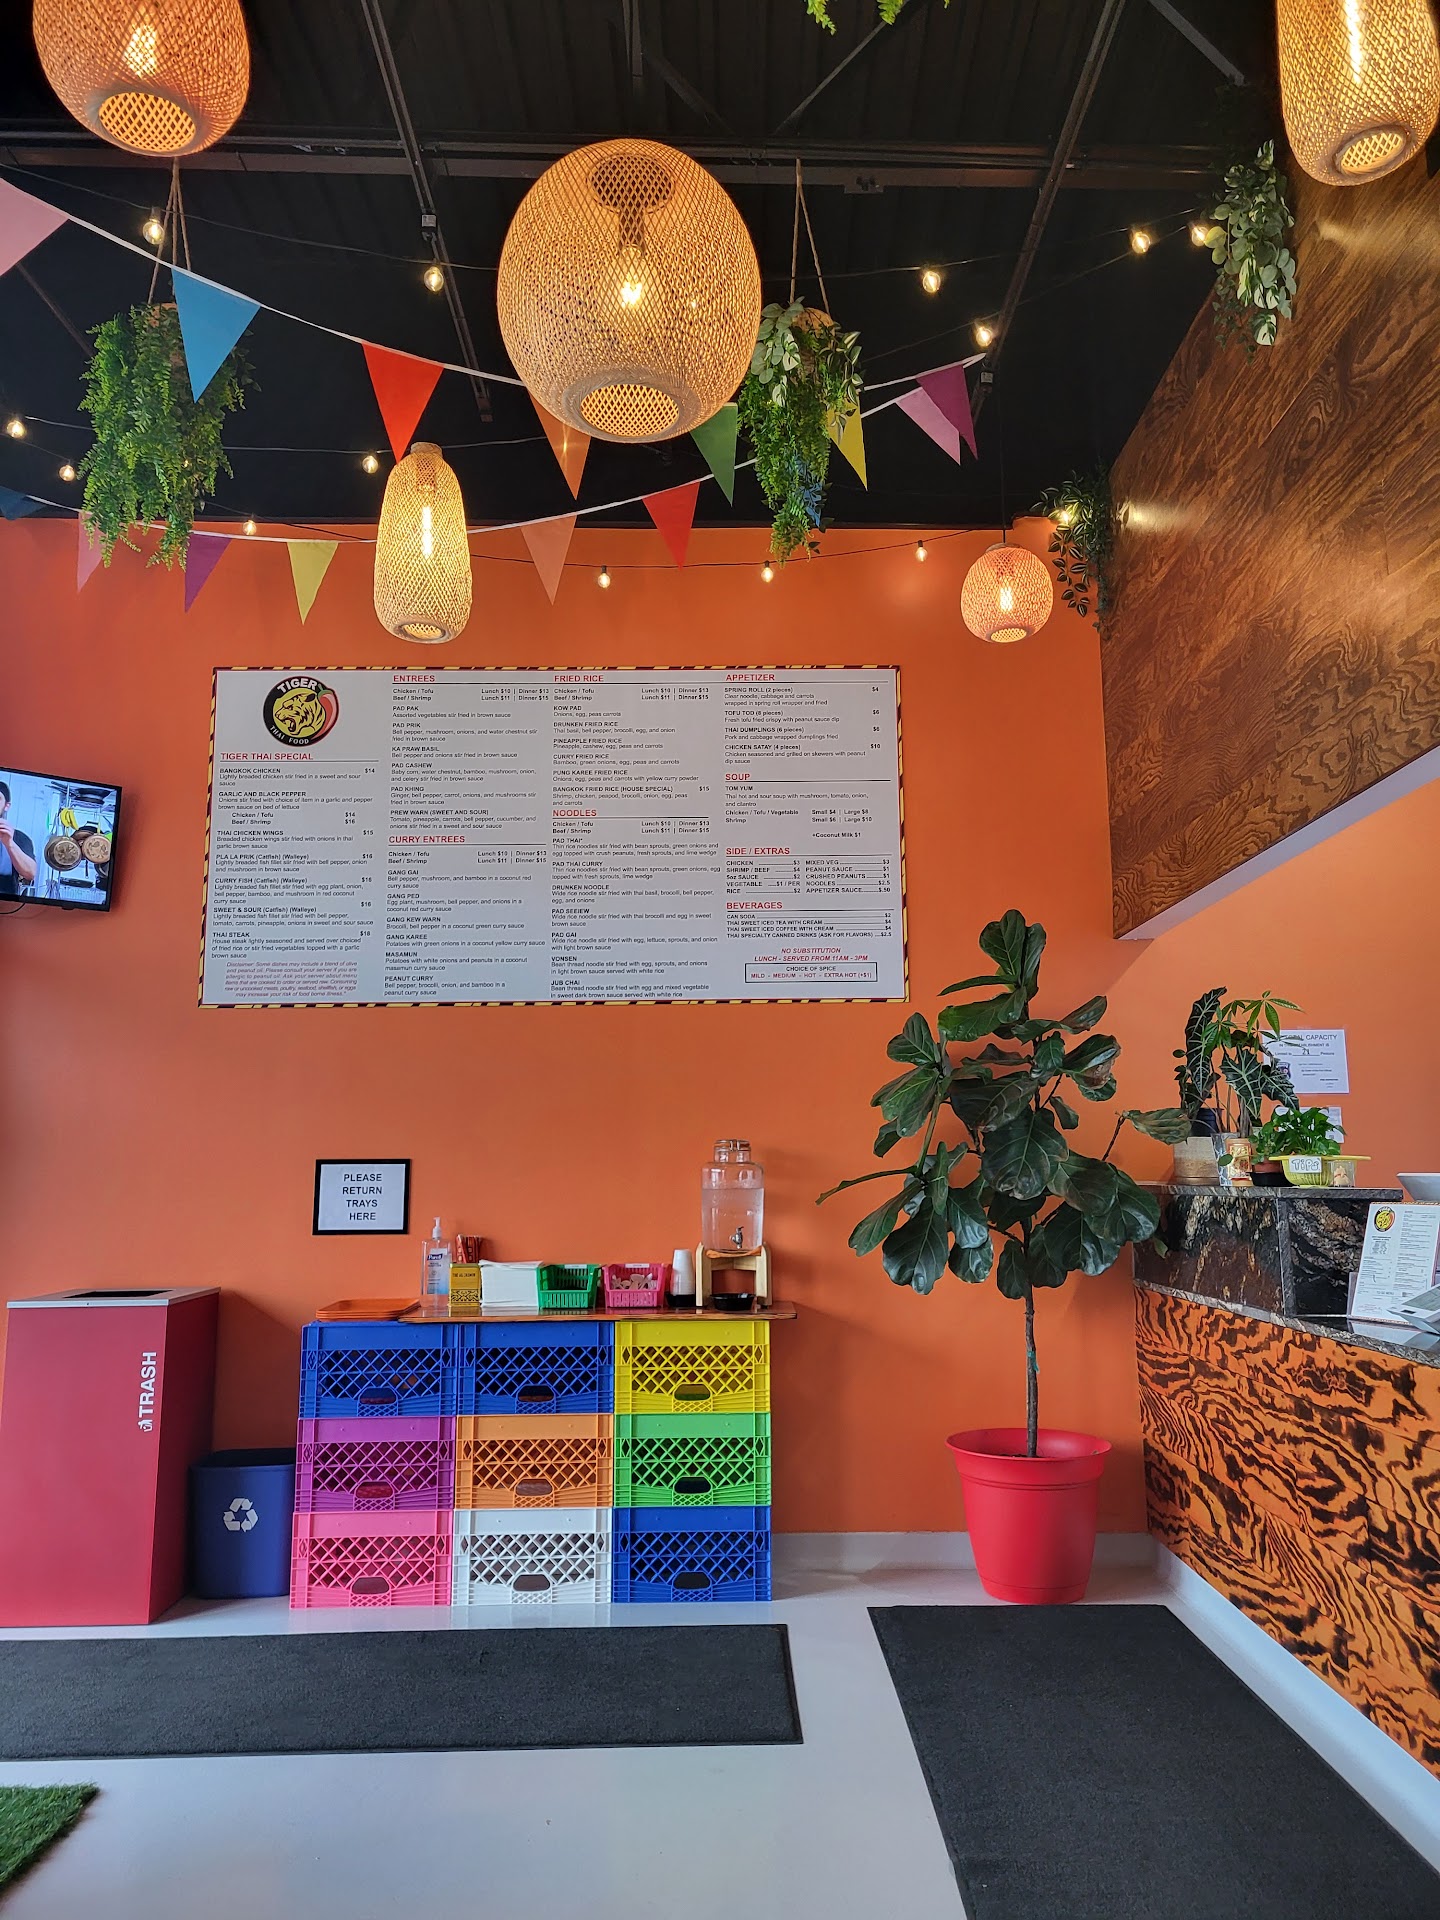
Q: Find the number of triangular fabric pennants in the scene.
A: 15